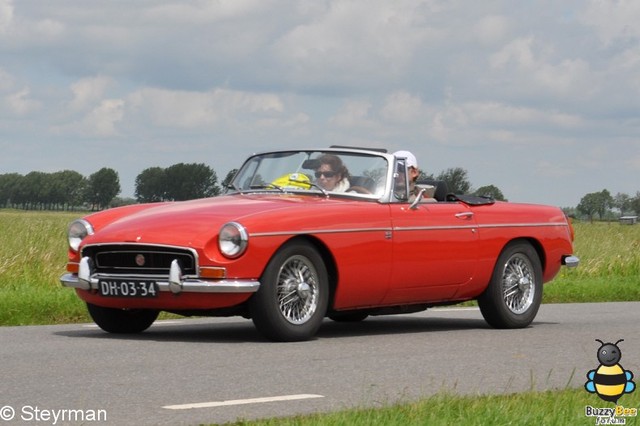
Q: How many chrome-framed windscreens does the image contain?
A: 1